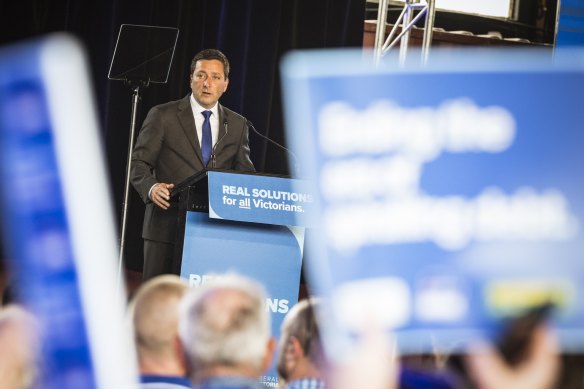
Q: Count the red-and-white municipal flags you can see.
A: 0